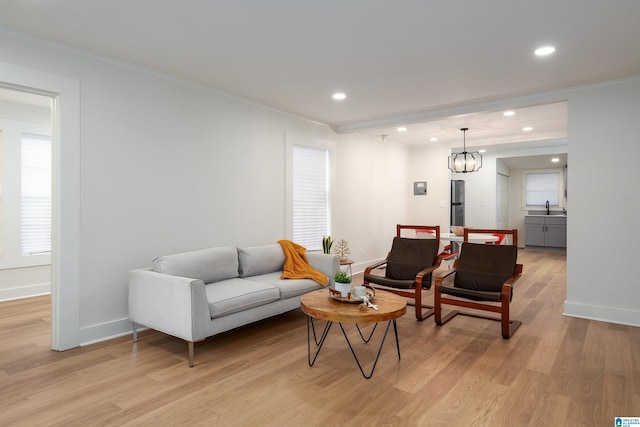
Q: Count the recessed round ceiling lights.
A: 8